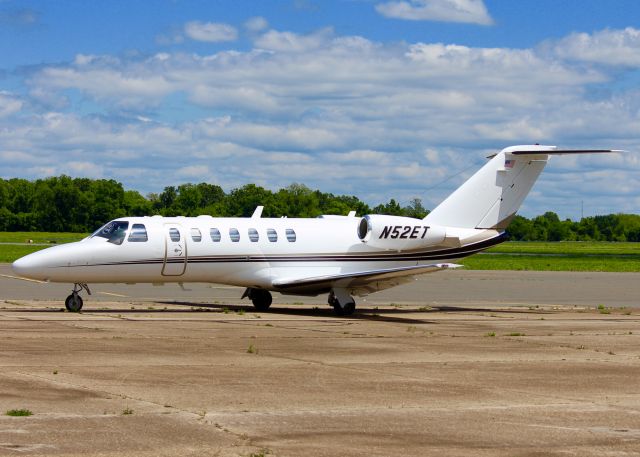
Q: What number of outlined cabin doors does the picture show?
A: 1